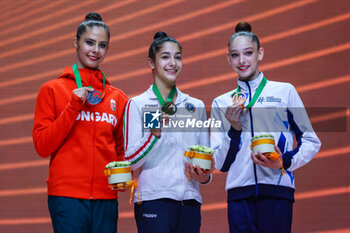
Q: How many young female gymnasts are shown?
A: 3